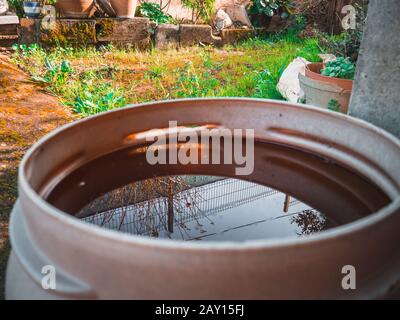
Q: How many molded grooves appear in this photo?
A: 3